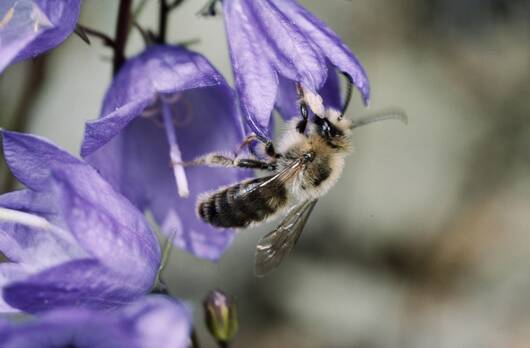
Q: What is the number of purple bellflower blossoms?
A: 5